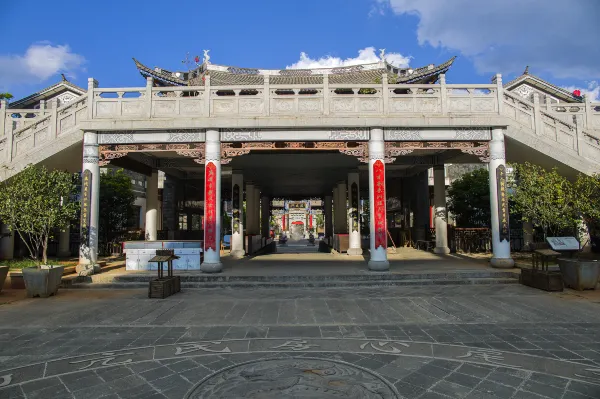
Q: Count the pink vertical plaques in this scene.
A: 2